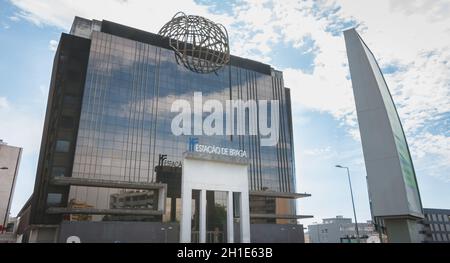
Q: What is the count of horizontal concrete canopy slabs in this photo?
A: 4